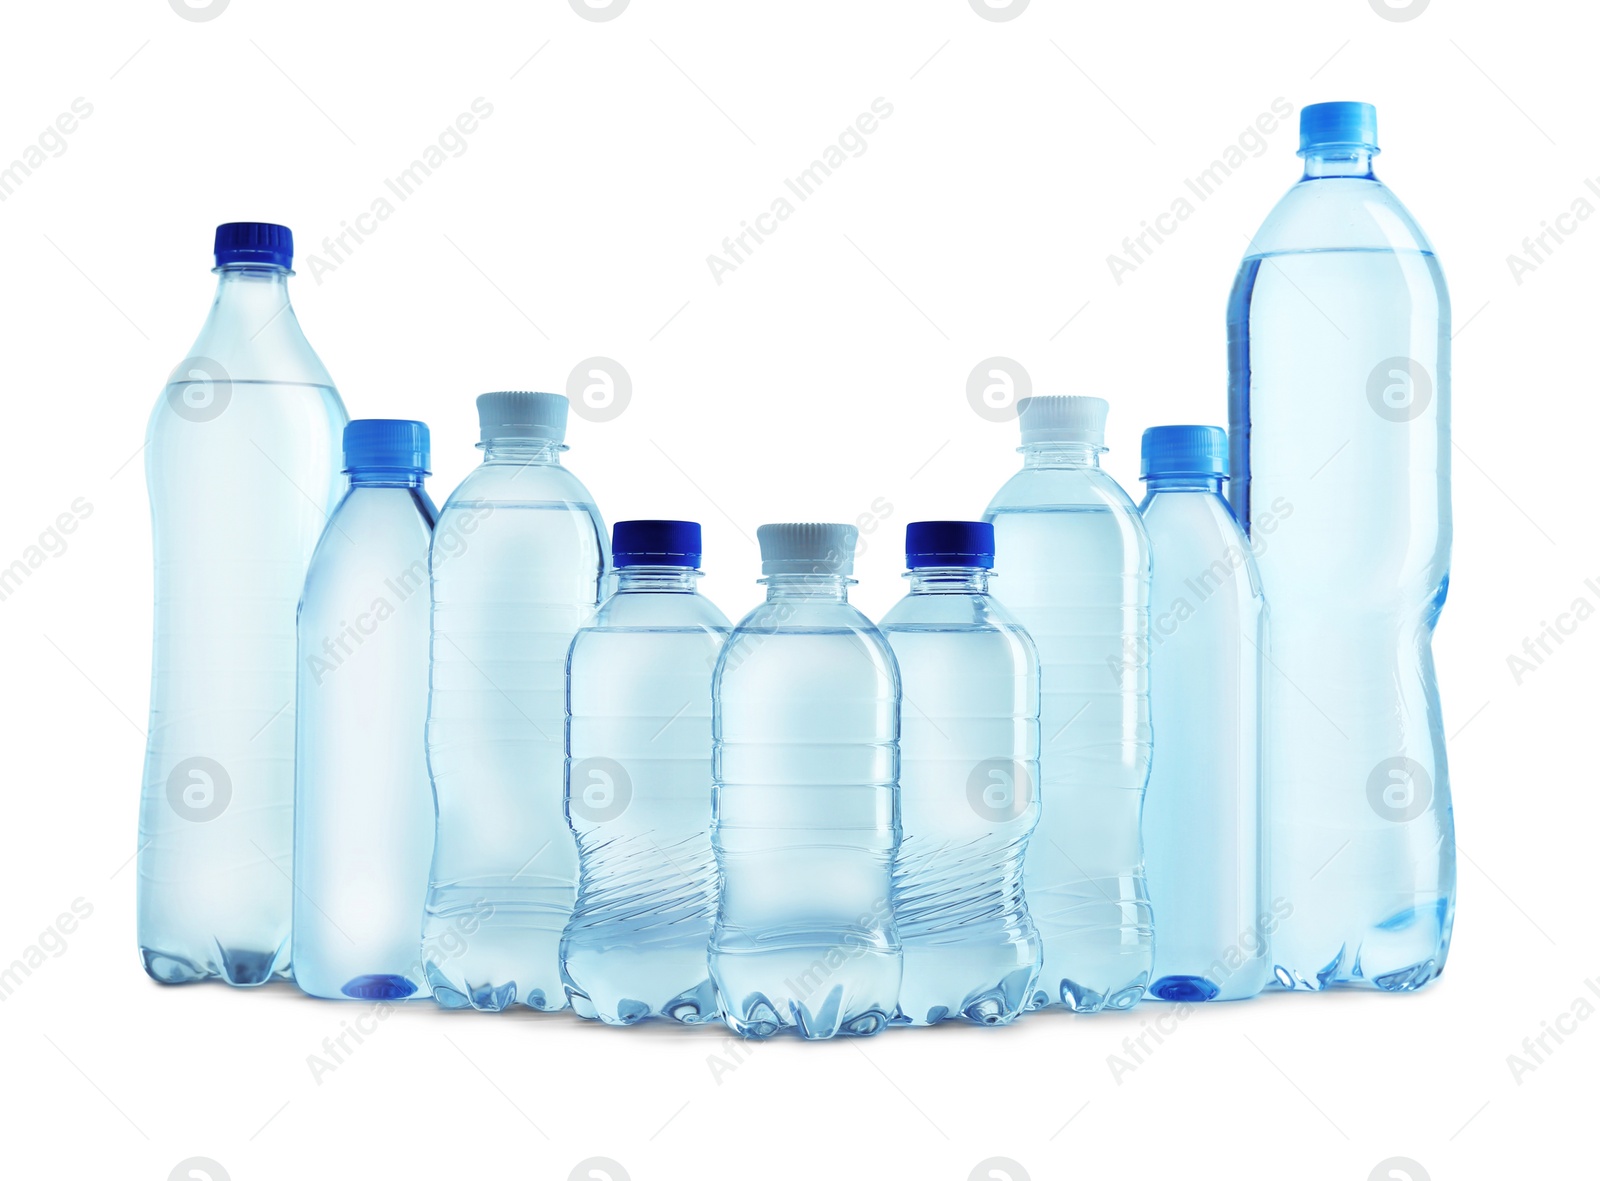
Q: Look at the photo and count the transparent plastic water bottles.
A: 9